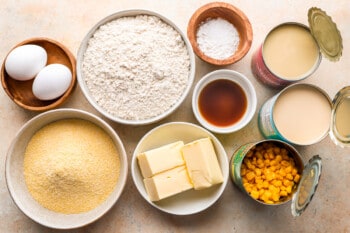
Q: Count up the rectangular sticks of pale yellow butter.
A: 3